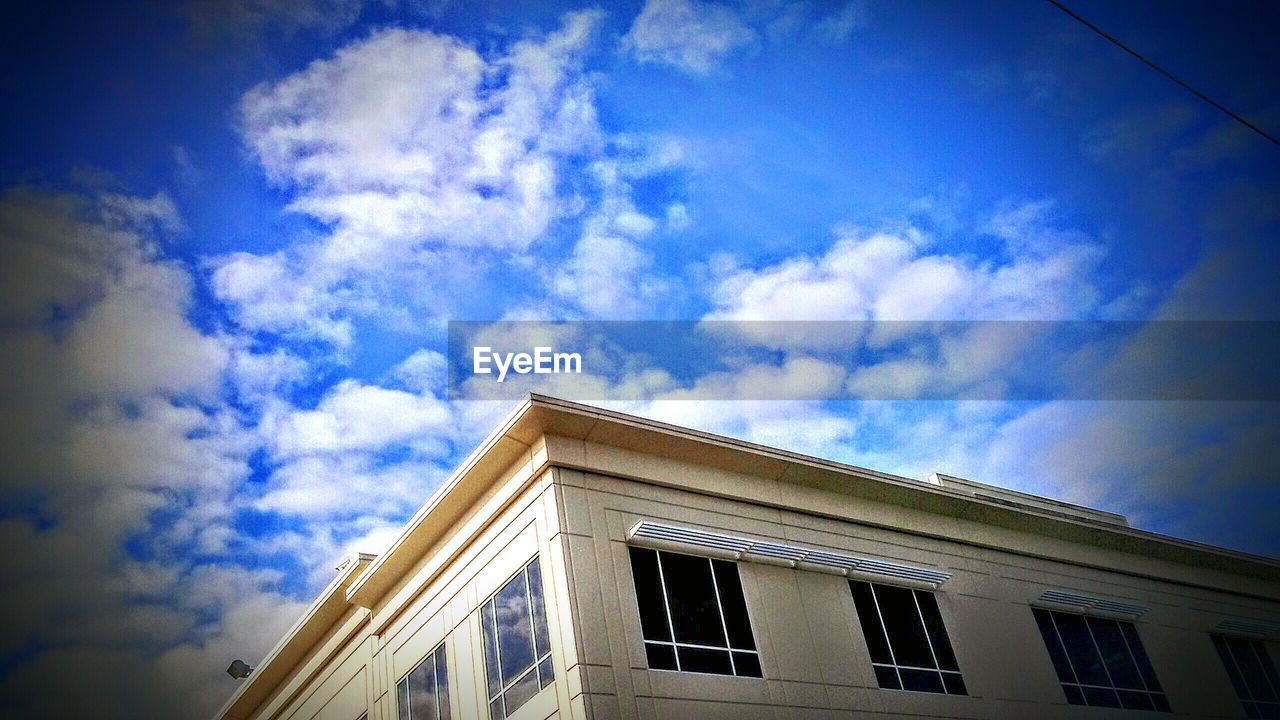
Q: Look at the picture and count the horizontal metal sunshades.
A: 3